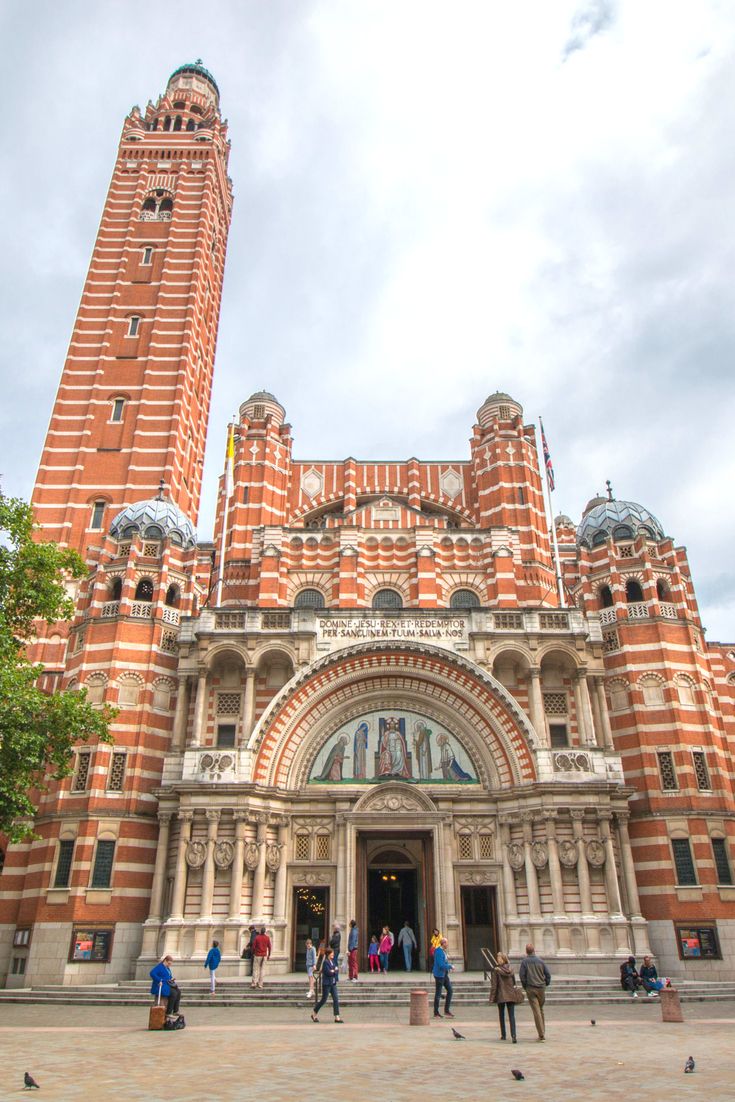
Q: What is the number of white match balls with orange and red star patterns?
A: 0